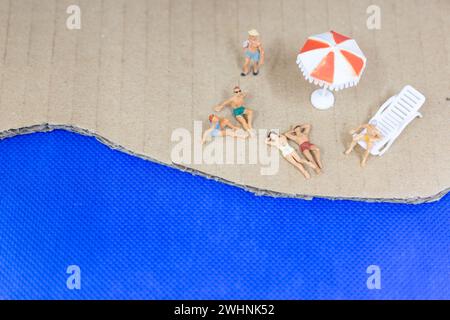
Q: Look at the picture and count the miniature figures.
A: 6